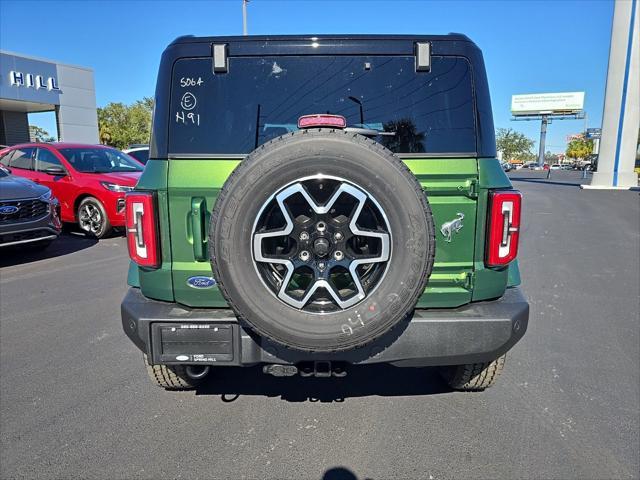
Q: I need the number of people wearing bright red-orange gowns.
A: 0